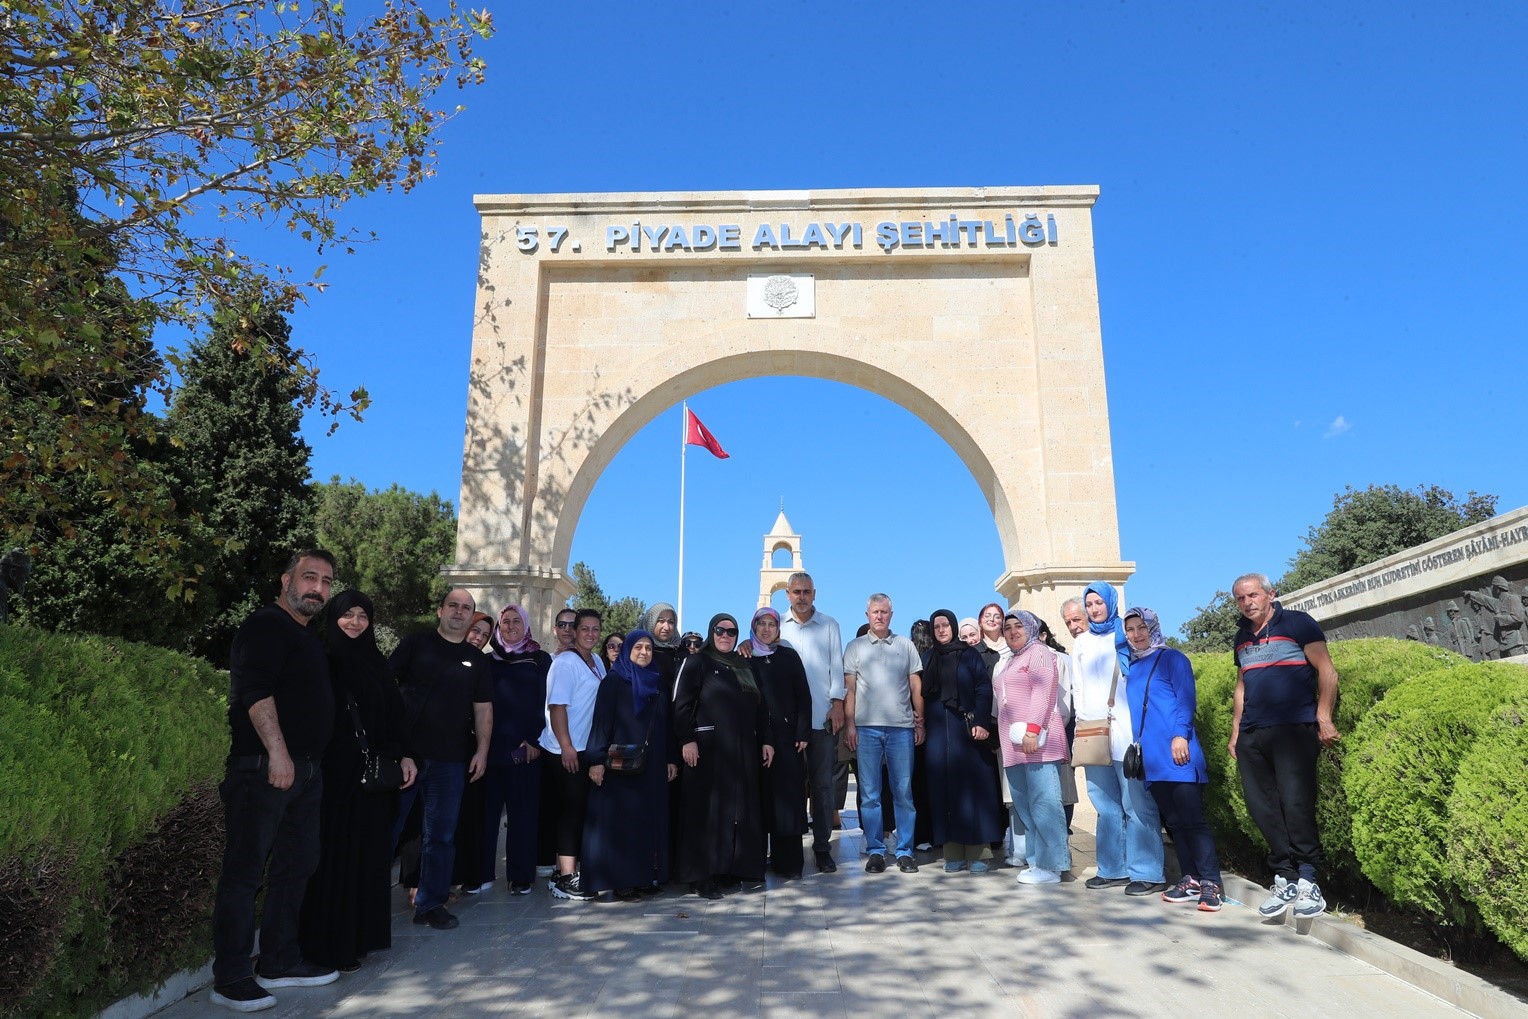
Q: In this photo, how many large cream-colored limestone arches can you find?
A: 1